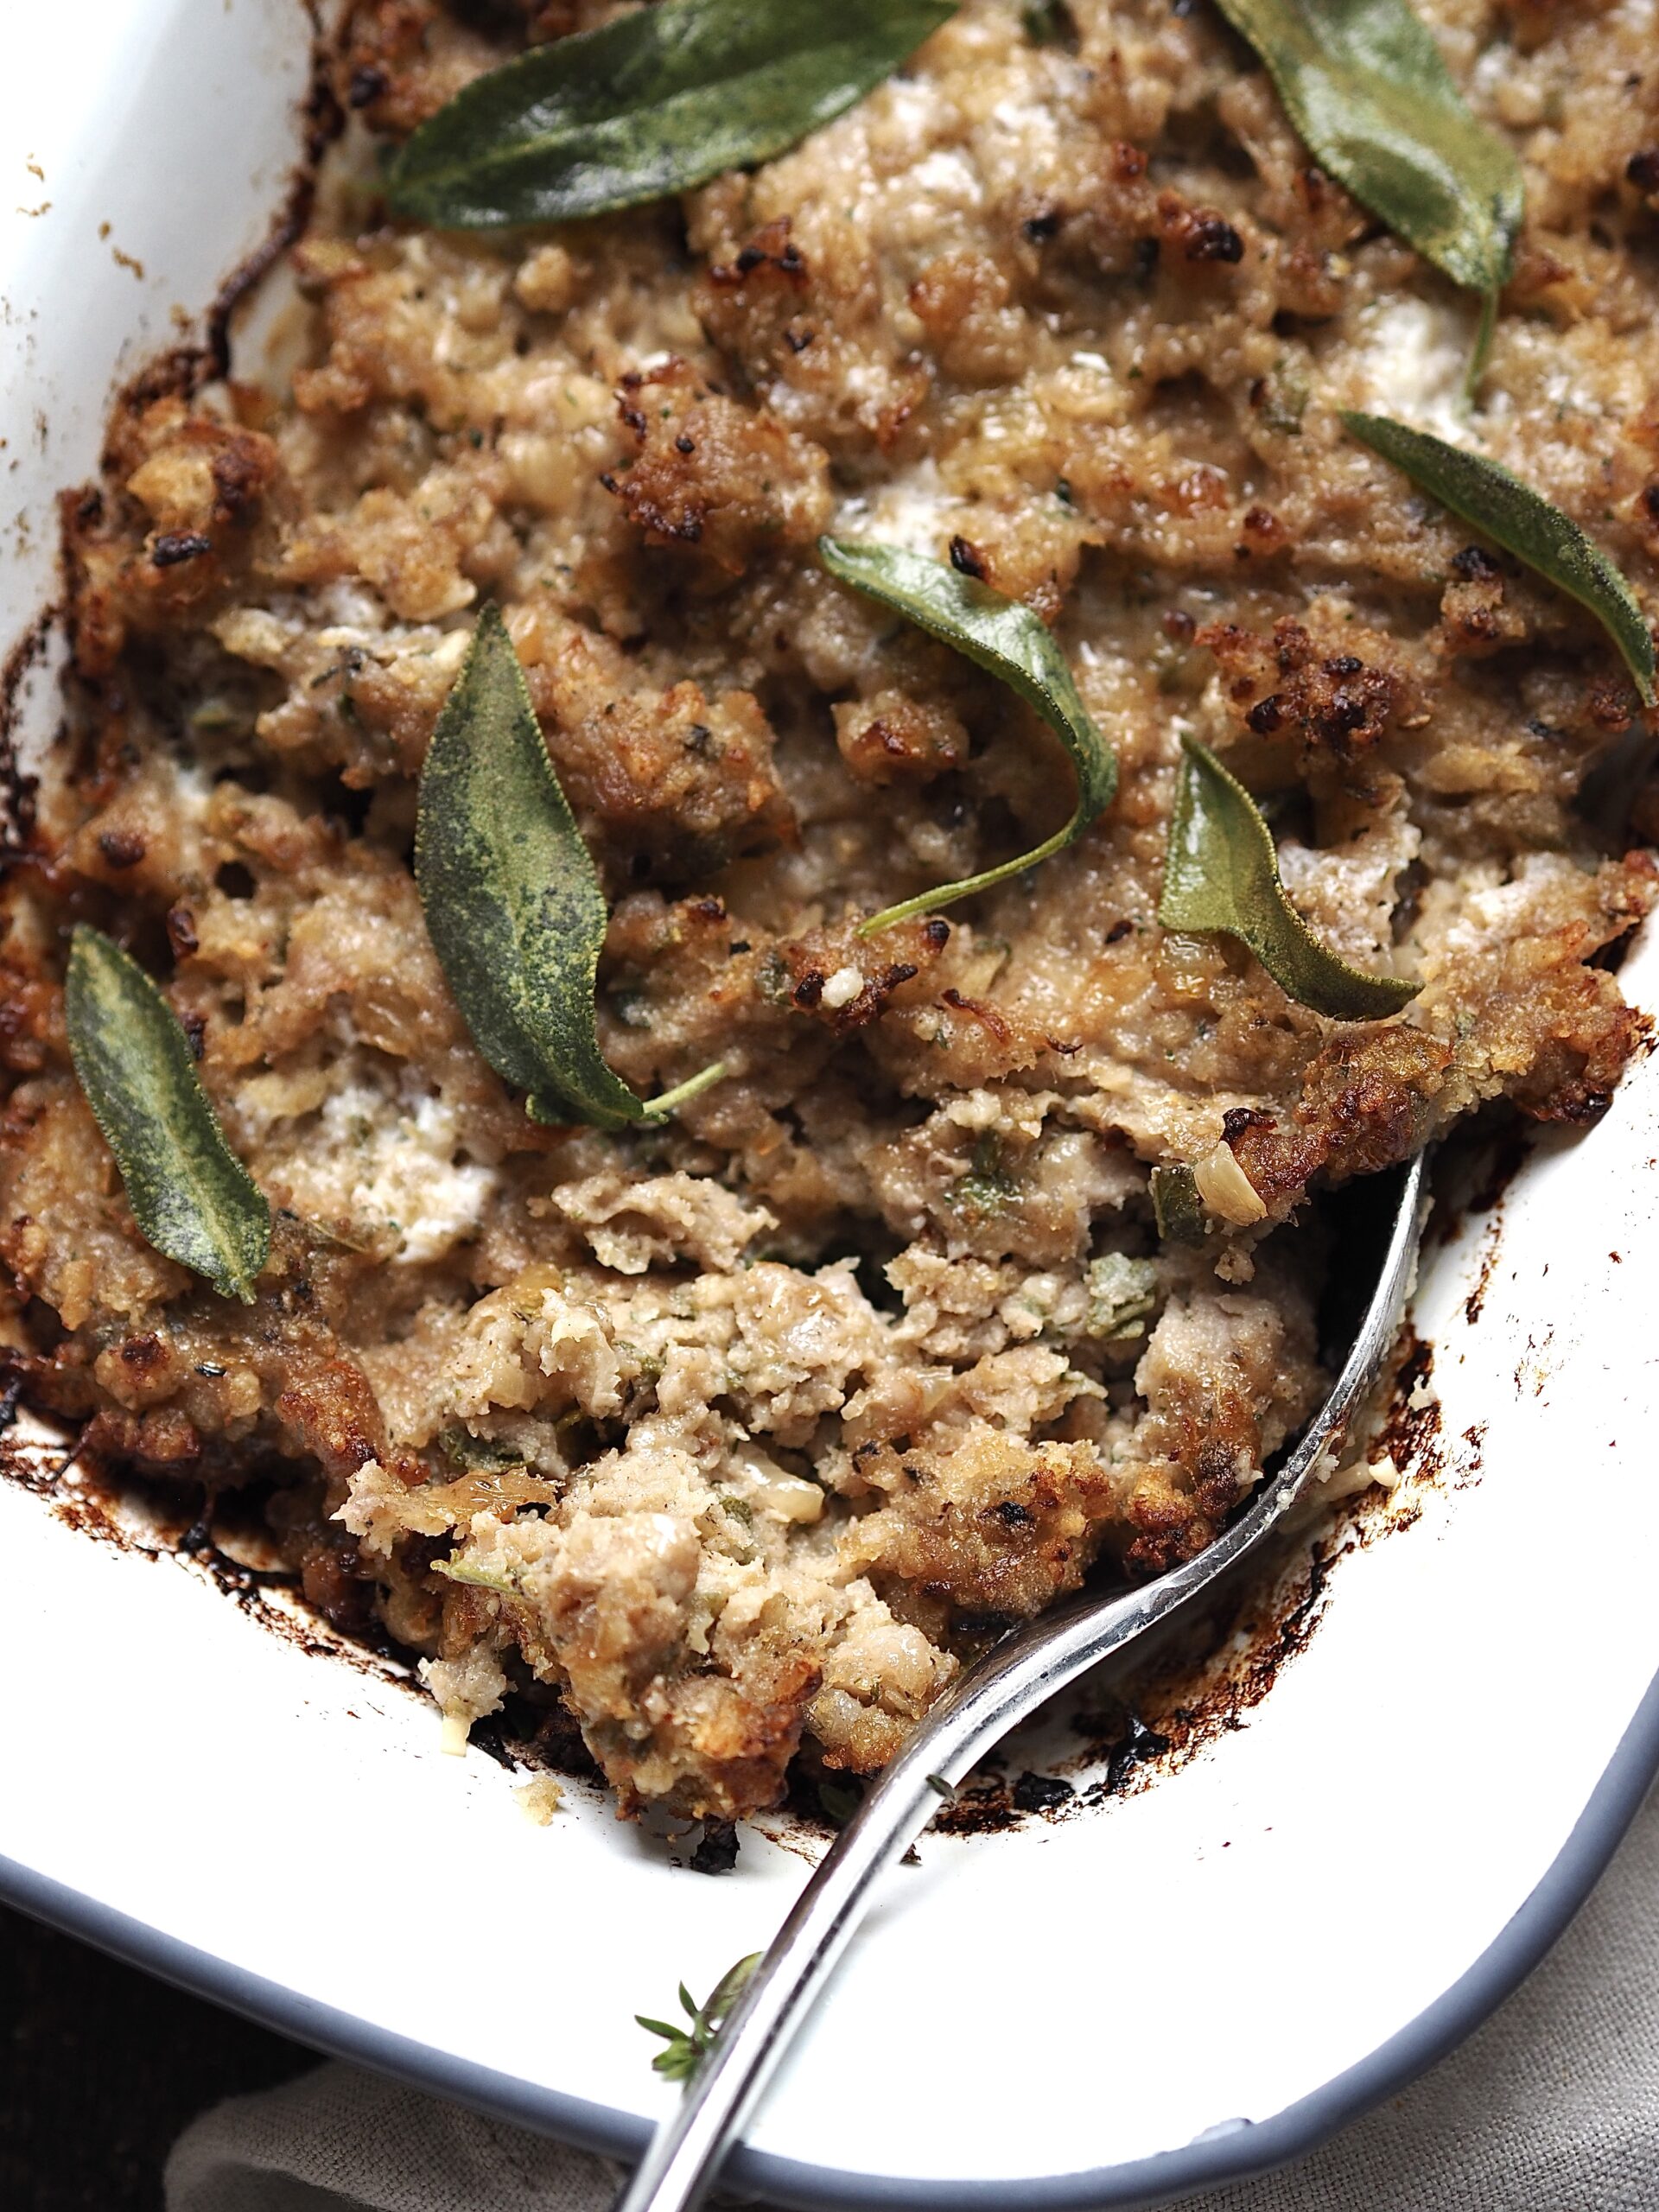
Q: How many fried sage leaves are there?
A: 7